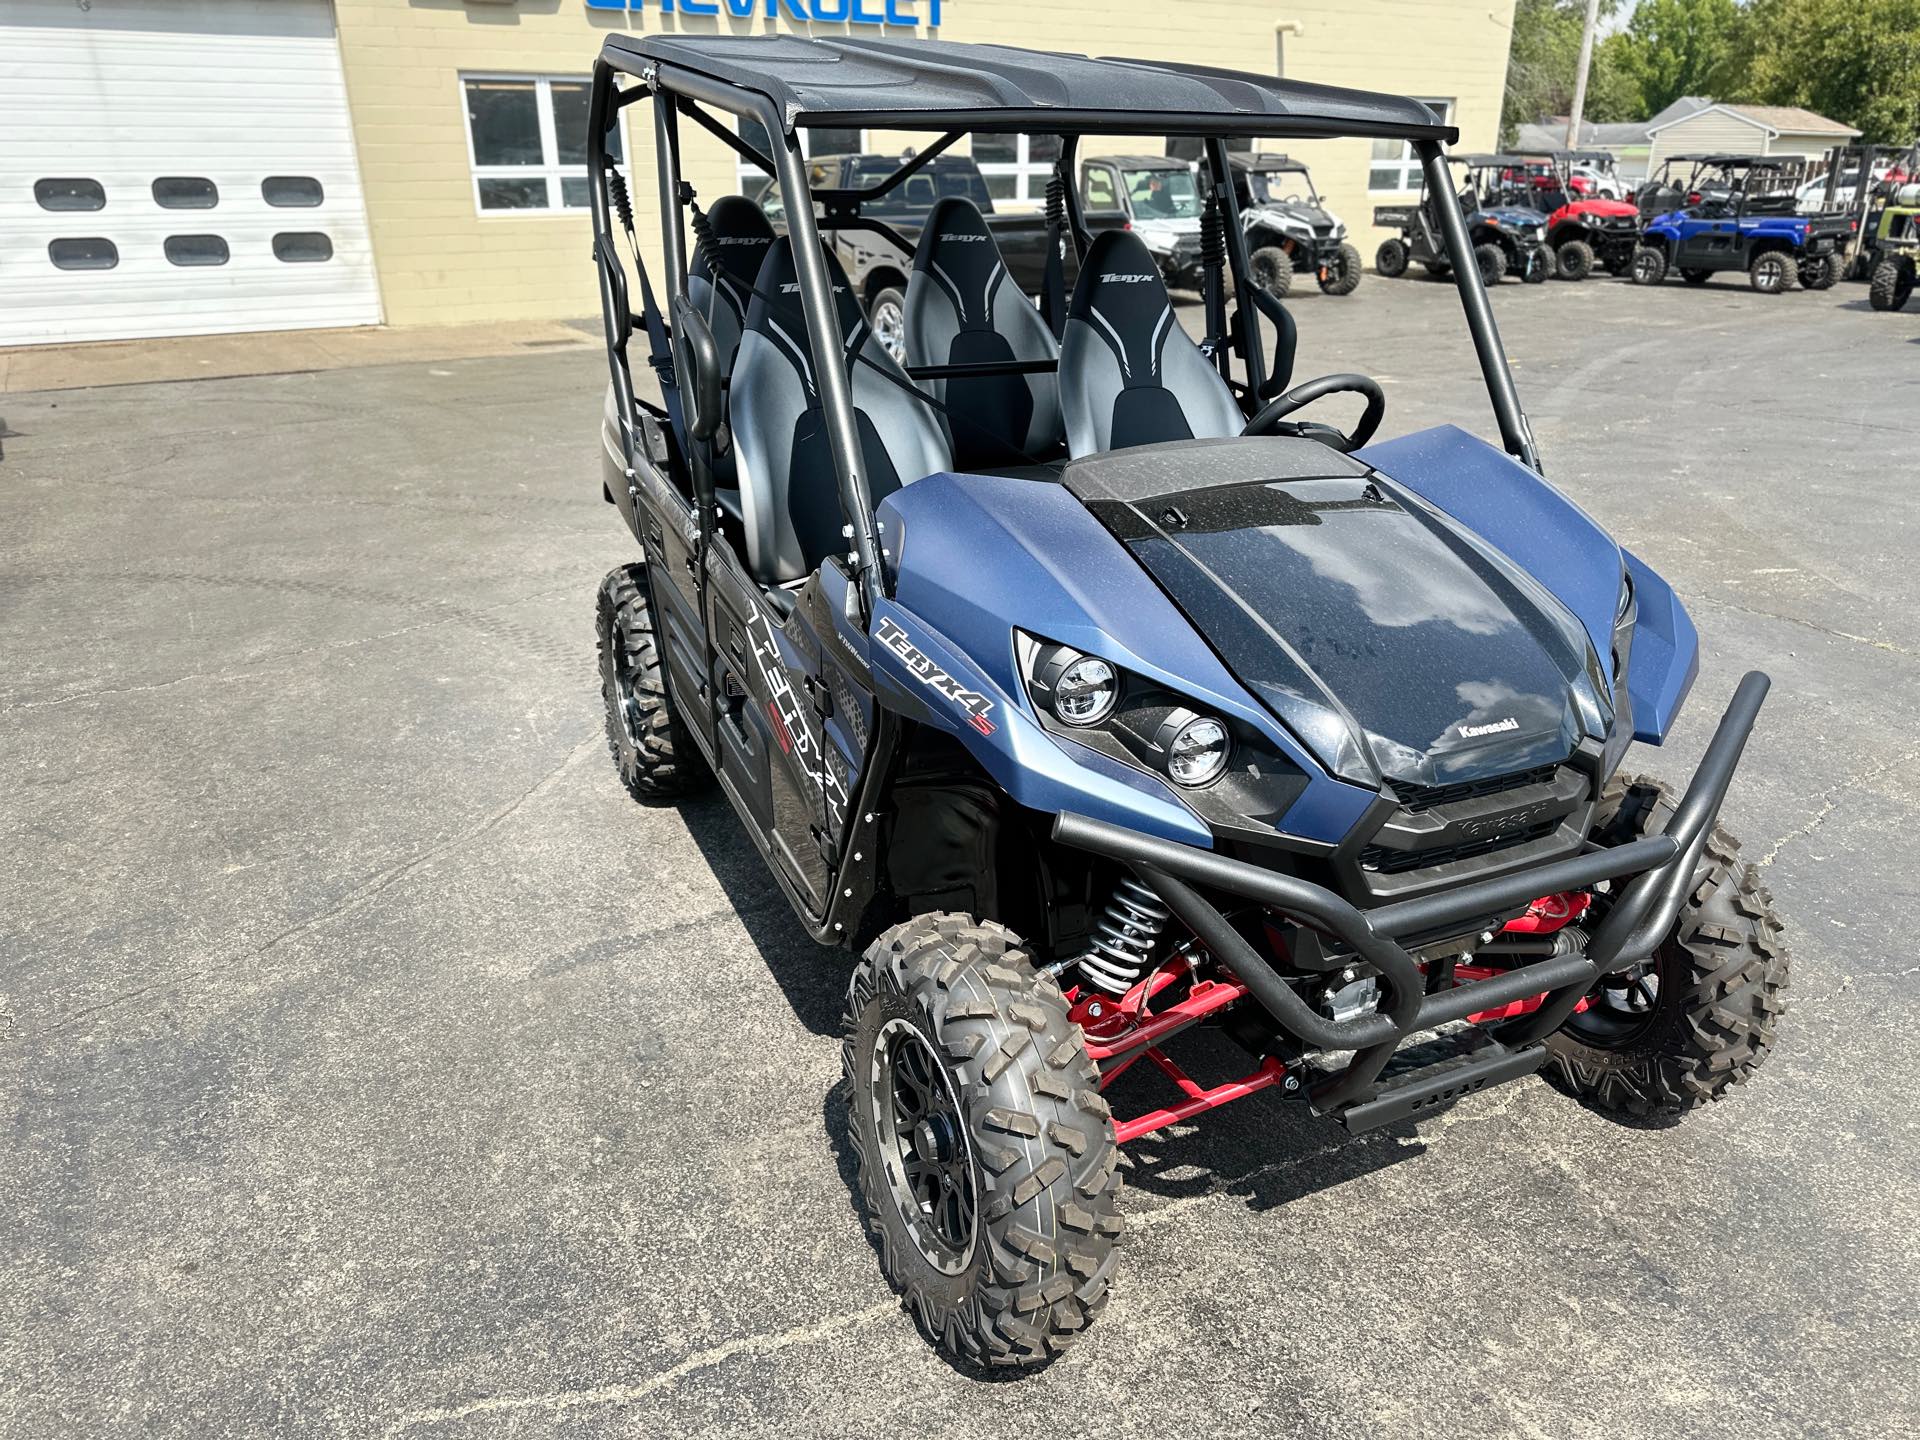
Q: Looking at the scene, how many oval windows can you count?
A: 6